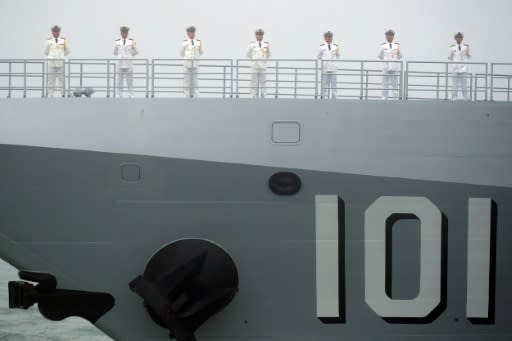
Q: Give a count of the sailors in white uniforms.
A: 7